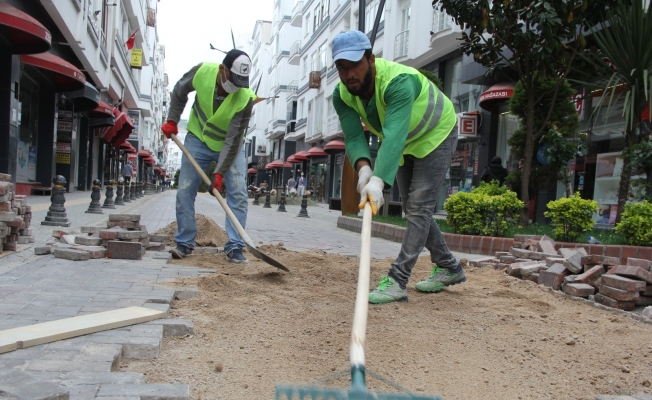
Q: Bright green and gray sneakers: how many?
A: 2